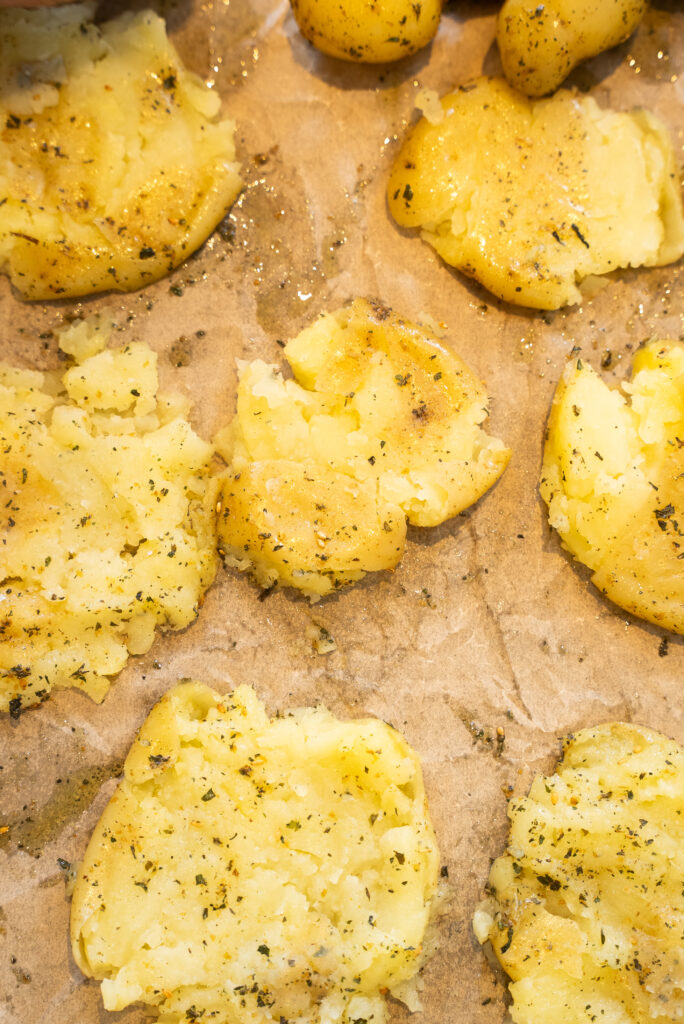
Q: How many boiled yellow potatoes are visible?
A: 9